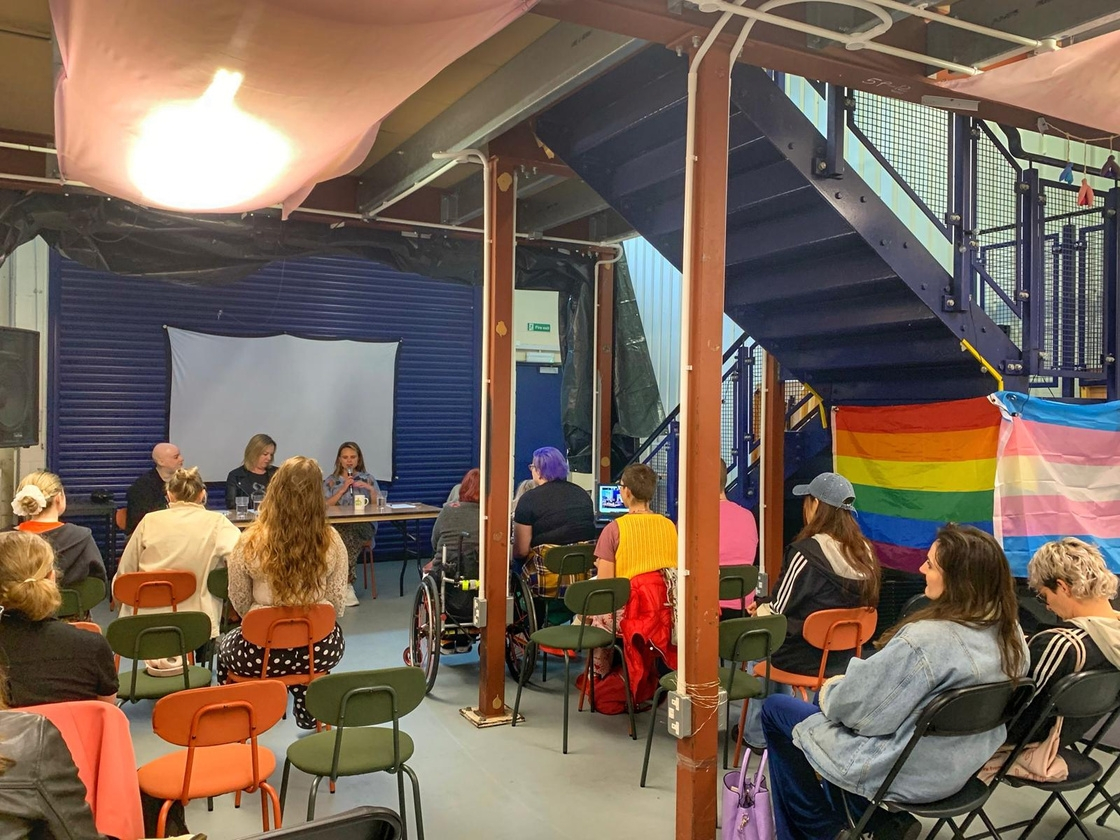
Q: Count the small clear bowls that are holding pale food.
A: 0